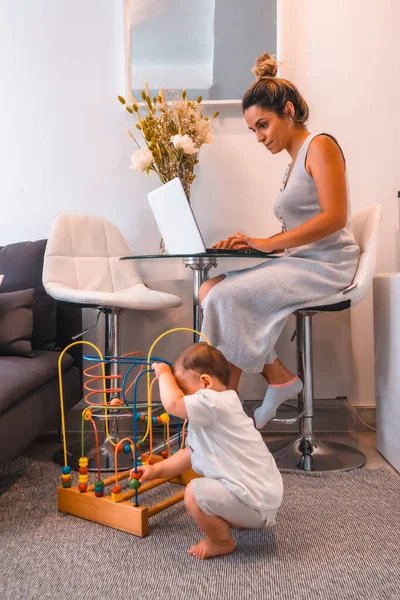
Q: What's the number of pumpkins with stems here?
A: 0